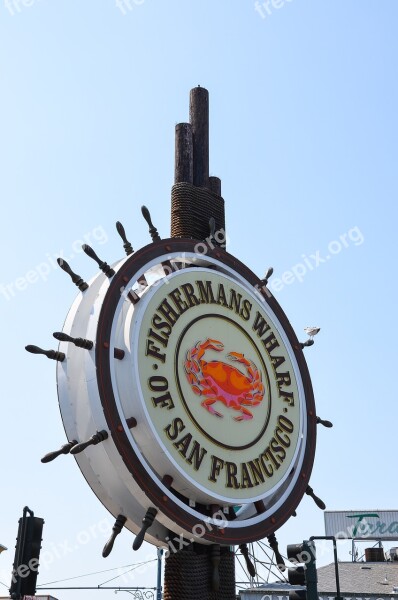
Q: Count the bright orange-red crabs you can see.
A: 1